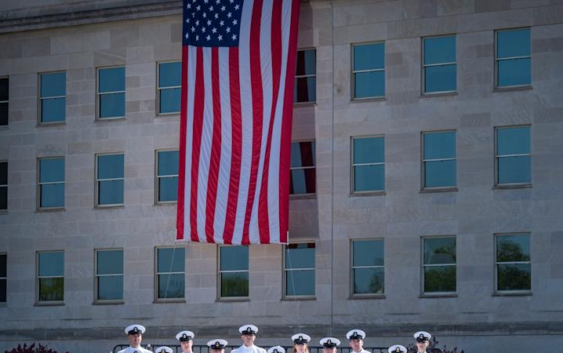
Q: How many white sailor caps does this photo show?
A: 11